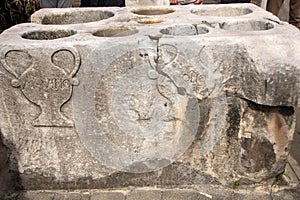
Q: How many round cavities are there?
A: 8